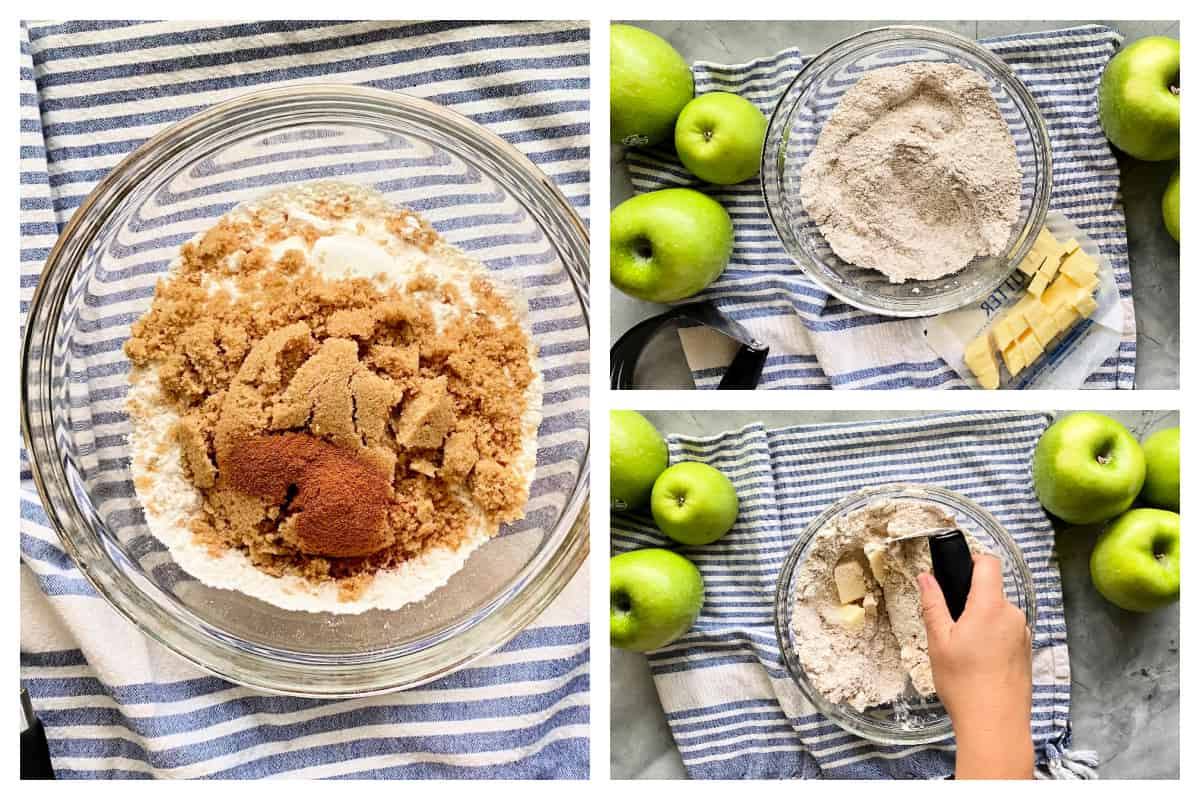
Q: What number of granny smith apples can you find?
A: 11